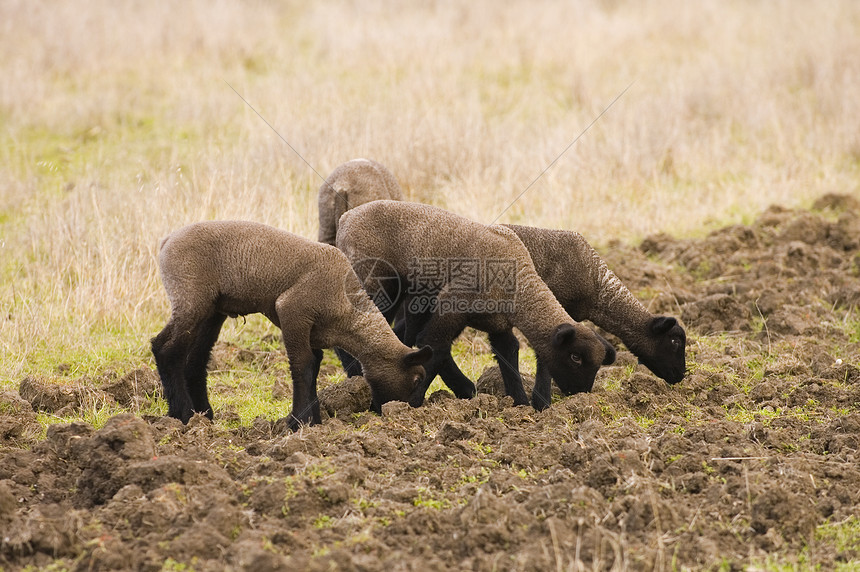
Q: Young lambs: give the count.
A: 4